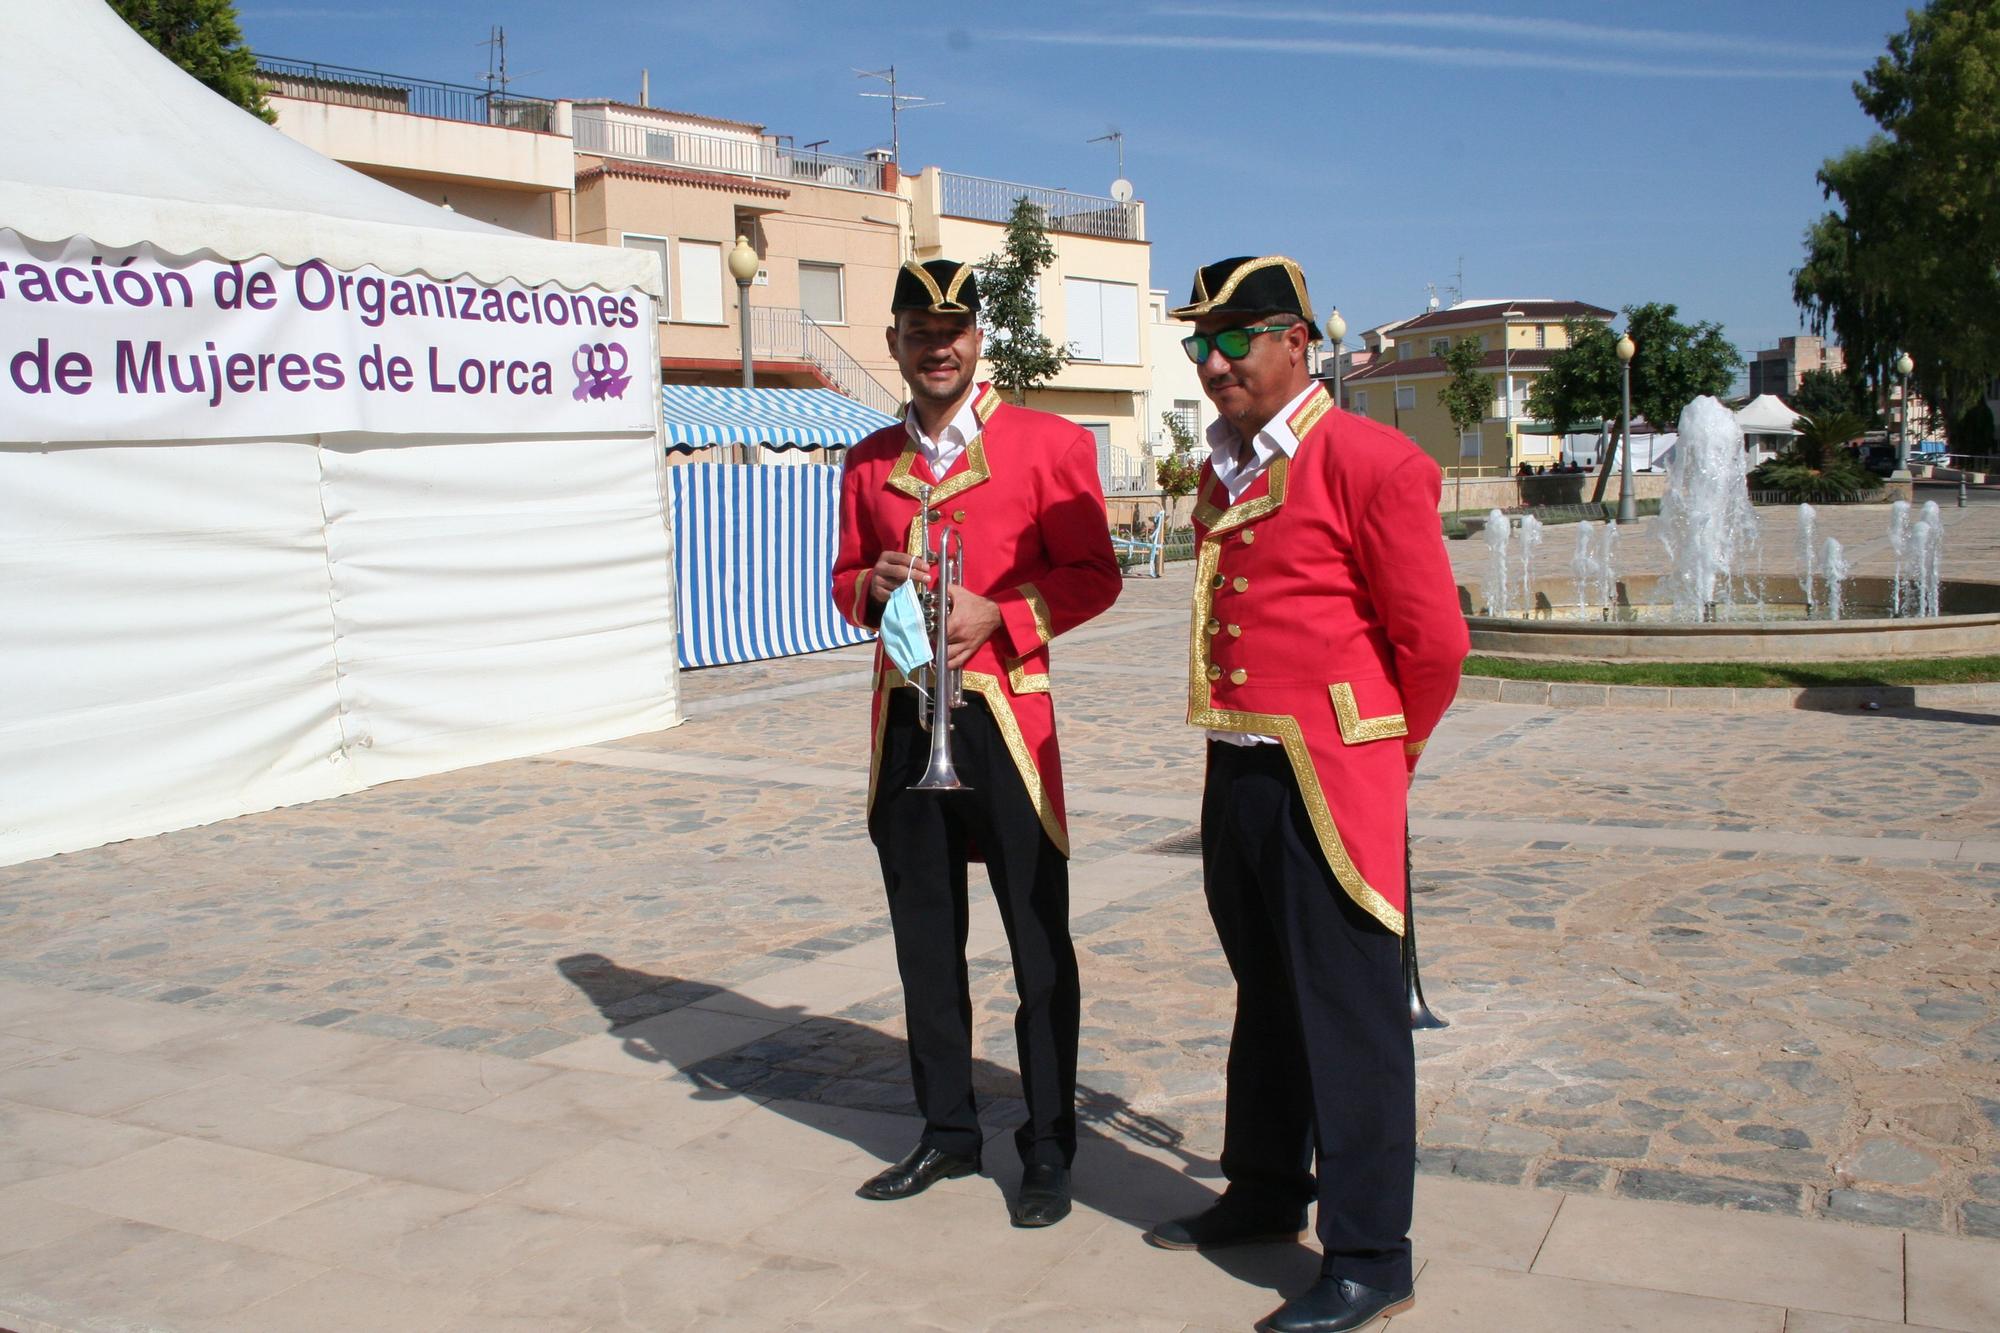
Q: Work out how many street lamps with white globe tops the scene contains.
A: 4